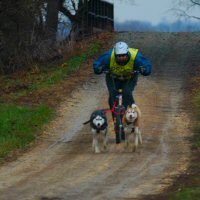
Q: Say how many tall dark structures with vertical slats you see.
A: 1